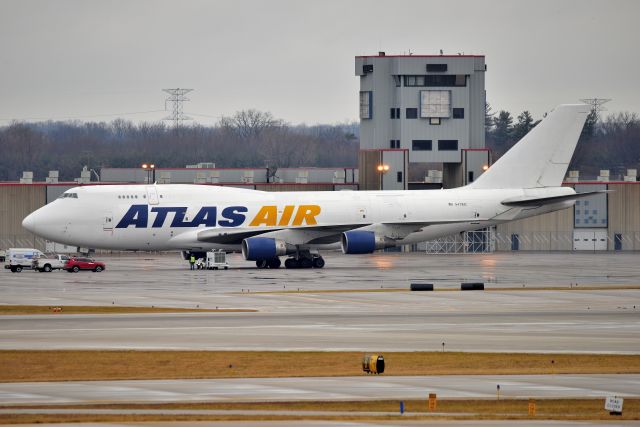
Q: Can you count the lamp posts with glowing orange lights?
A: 3